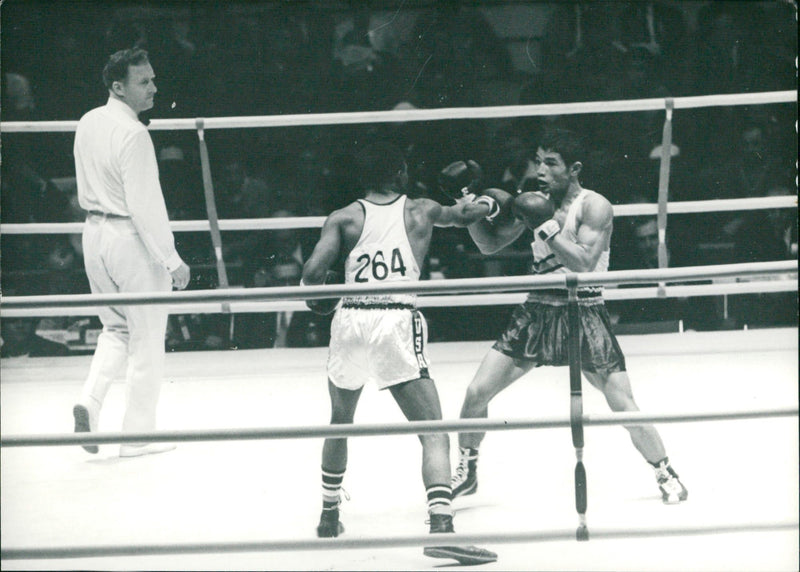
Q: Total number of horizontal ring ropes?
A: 6